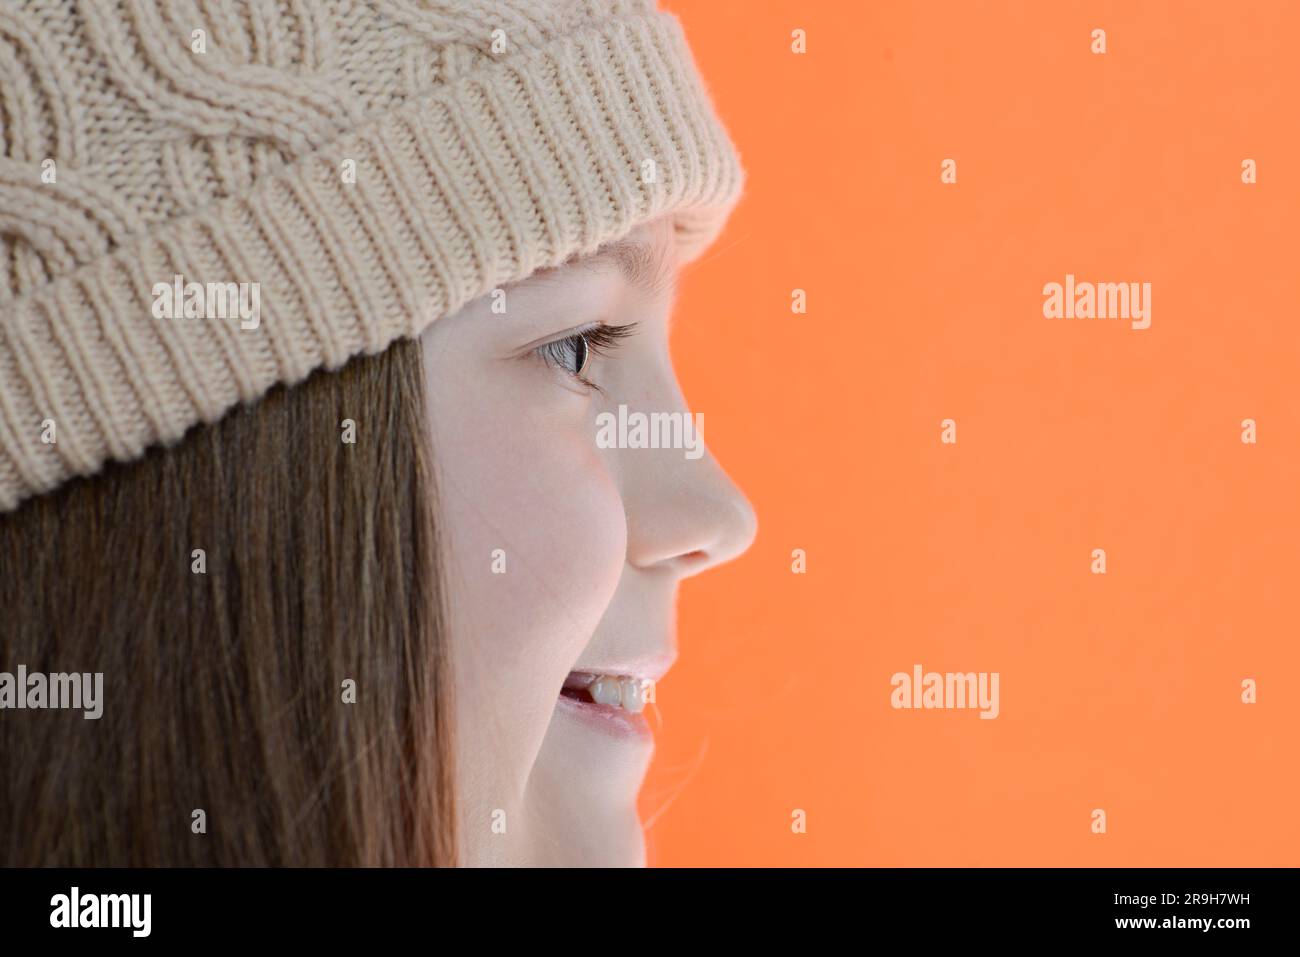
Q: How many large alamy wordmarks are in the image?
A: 6